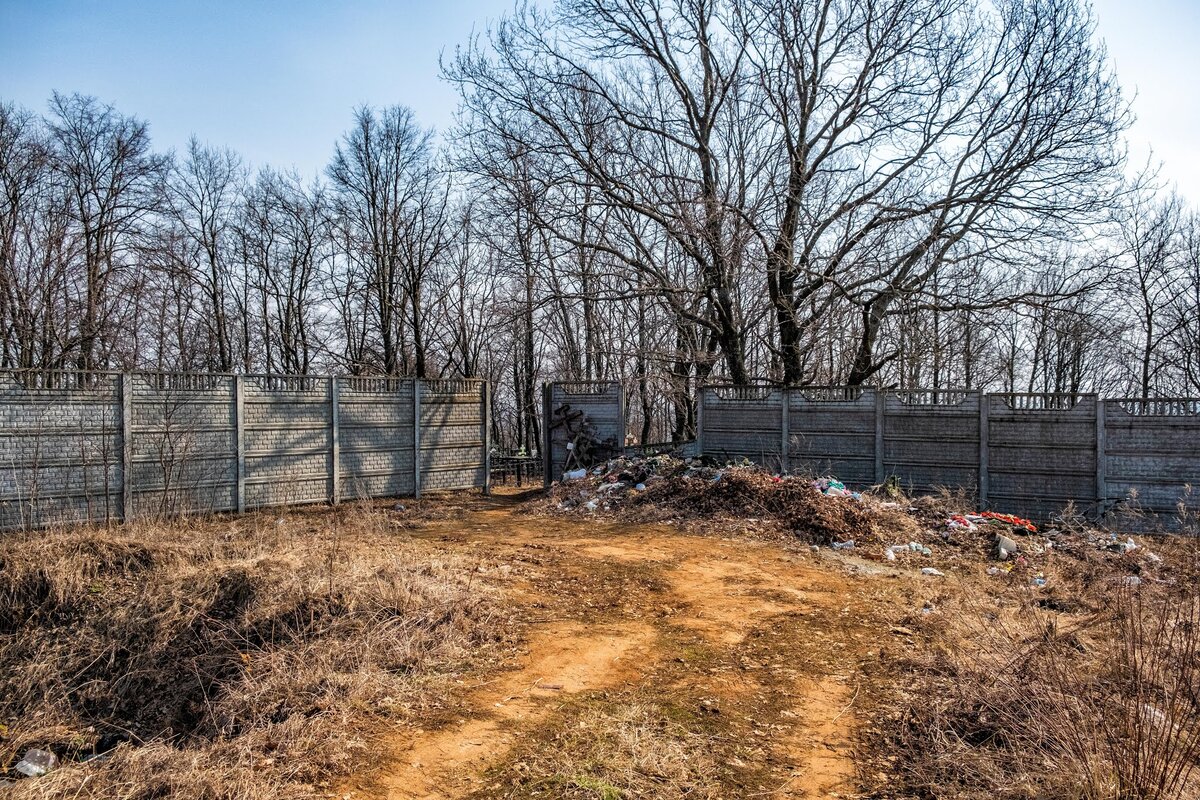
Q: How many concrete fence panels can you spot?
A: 11